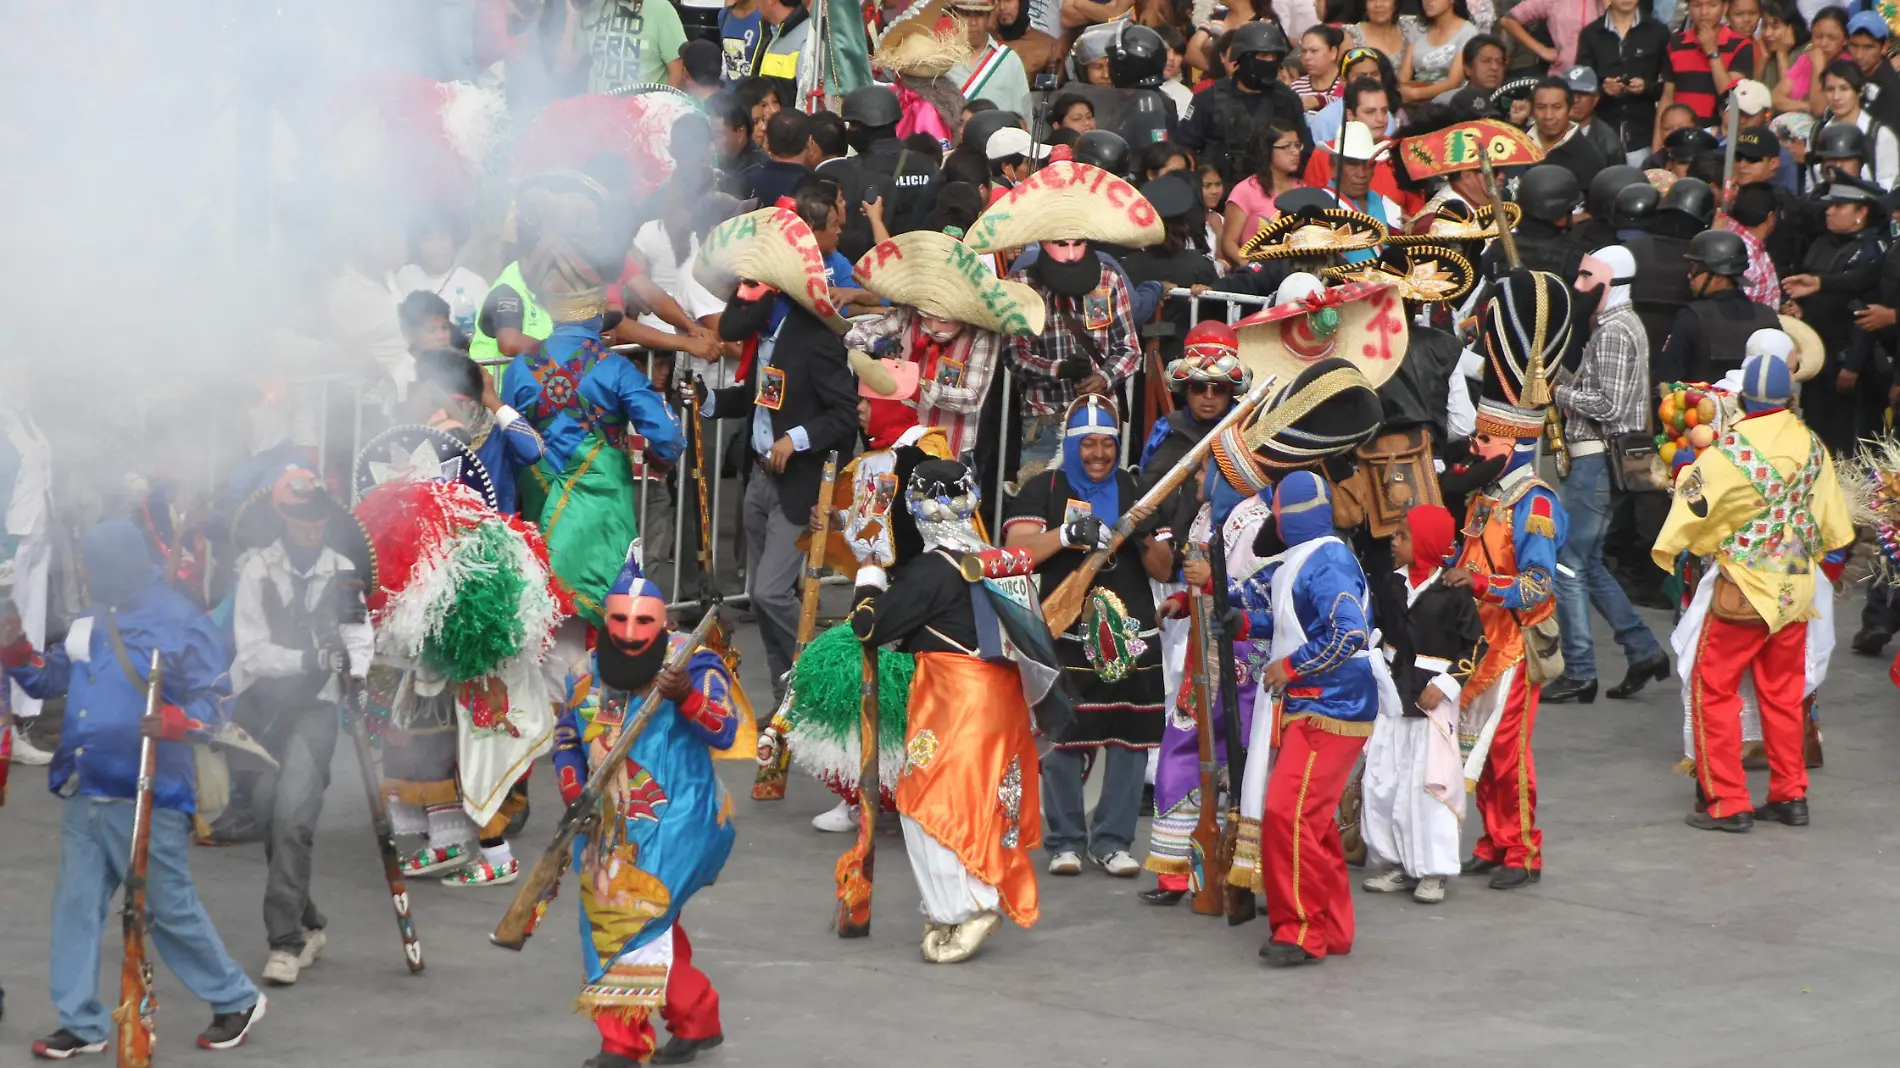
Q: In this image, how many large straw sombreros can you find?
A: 4